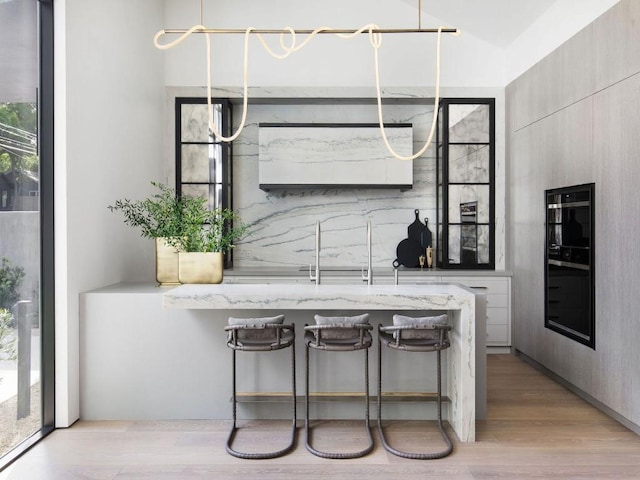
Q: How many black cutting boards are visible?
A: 3